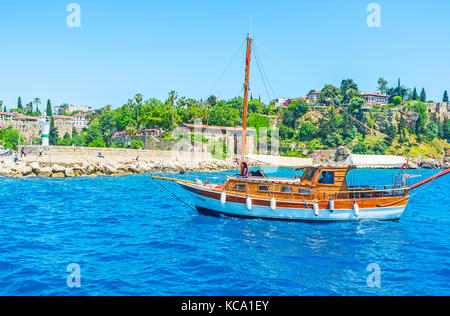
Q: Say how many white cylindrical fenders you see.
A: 6